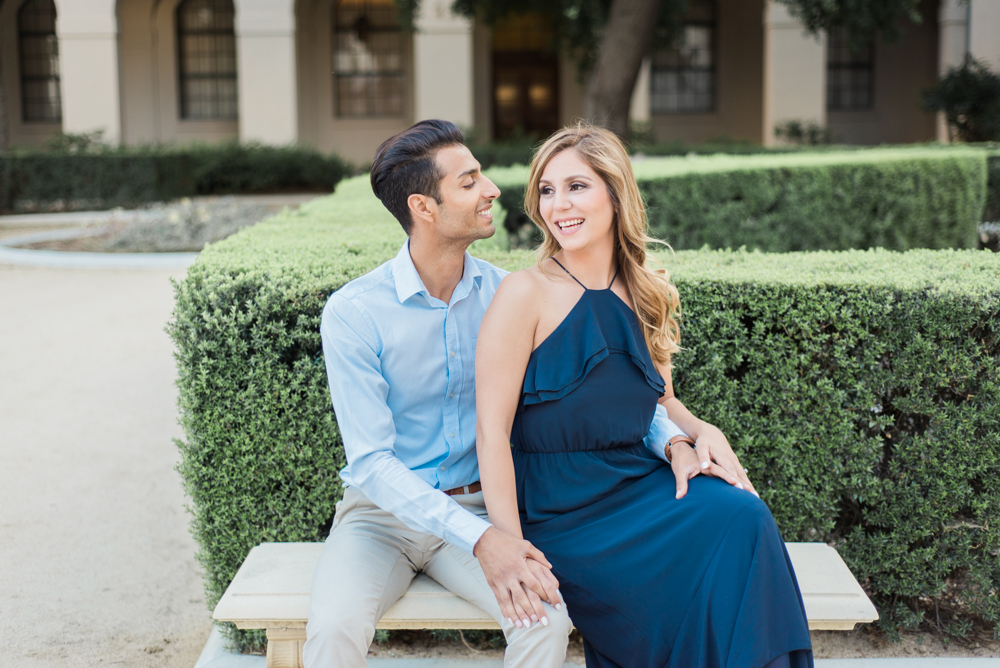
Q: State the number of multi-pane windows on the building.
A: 5